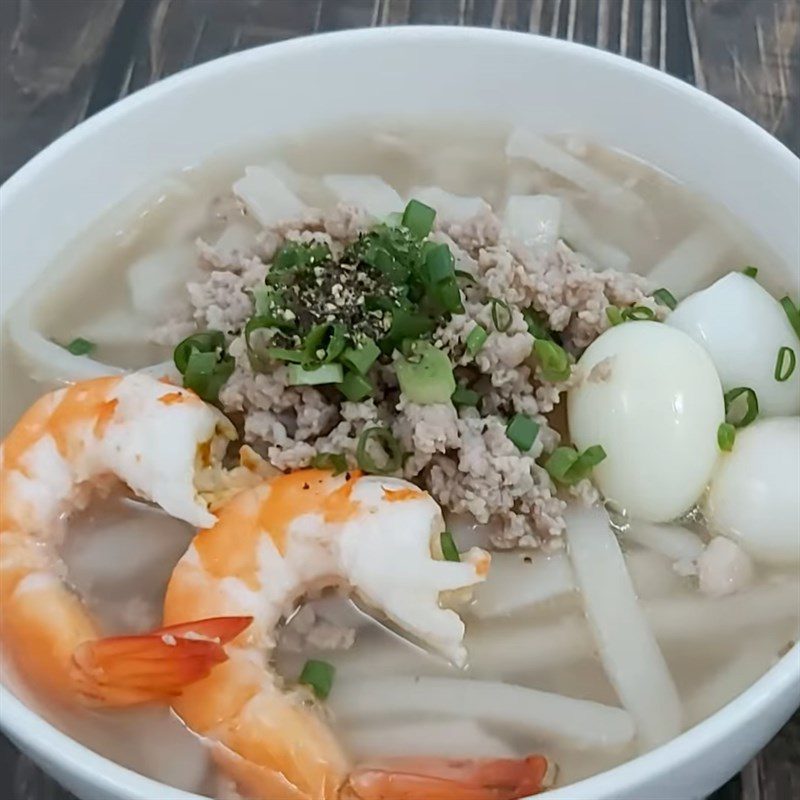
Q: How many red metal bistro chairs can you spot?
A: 0